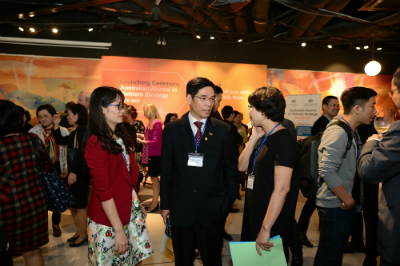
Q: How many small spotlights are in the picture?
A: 12